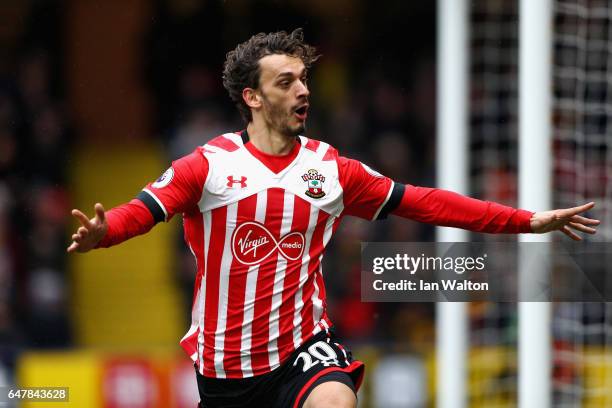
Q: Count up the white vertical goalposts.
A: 2